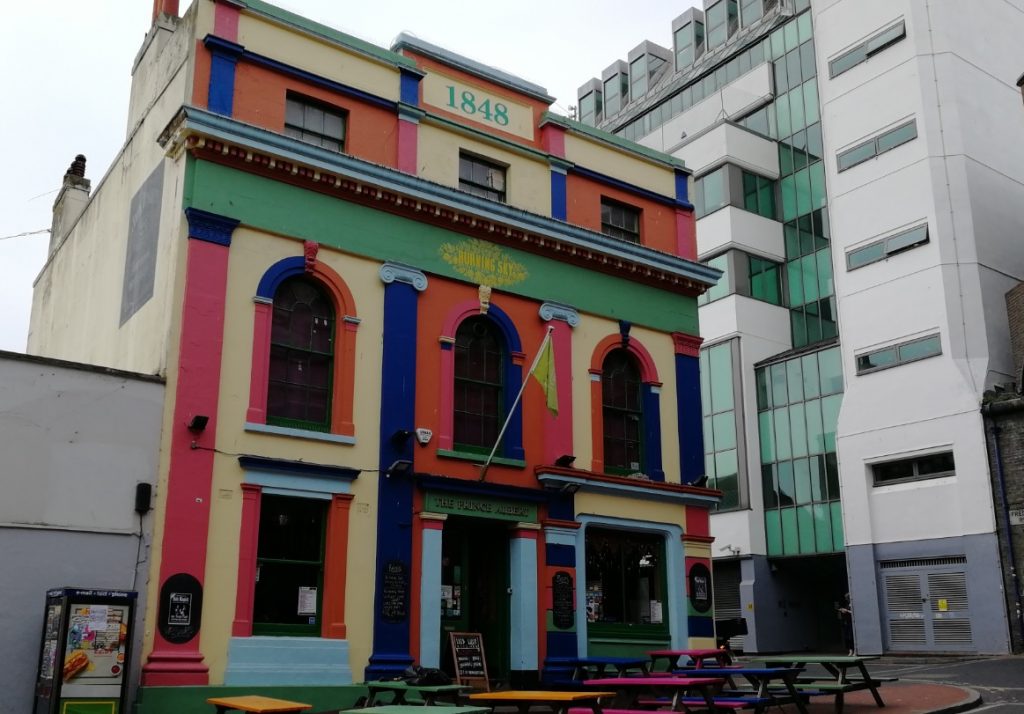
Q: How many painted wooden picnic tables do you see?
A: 9